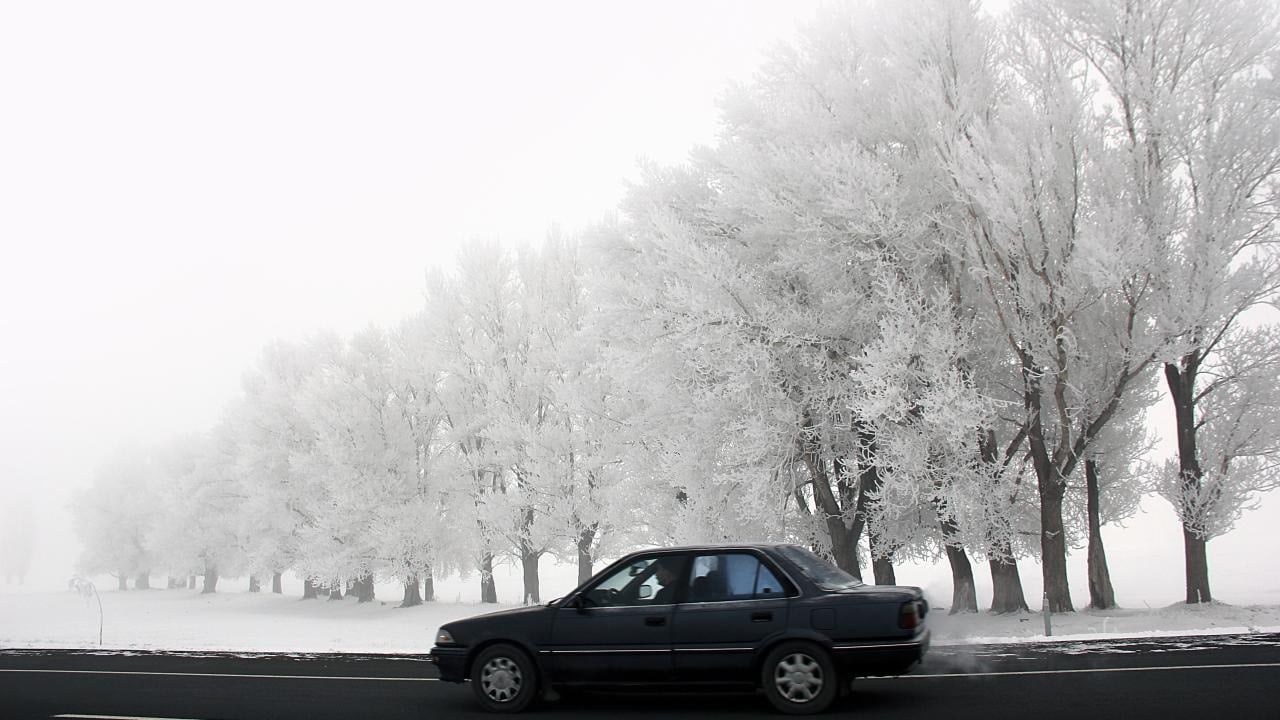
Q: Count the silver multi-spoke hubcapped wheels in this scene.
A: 2